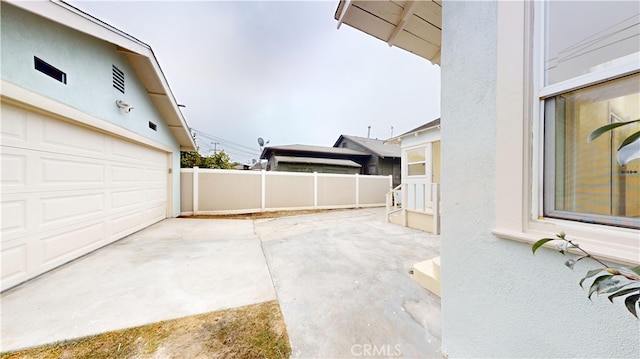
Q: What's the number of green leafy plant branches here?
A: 2